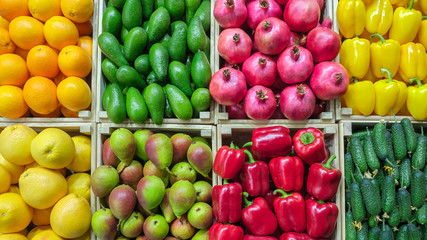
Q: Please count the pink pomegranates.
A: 12